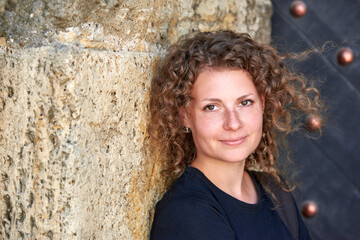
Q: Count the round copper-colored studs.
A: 4